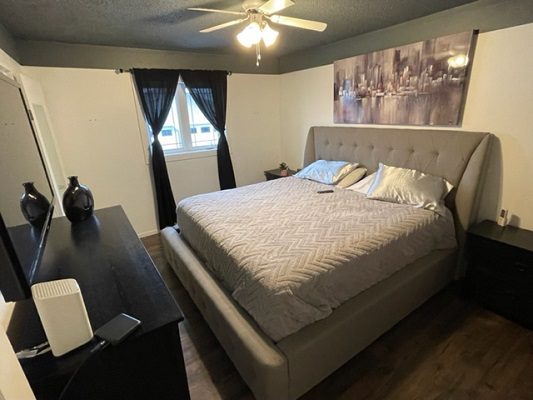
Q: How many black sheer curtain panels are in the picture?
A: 2